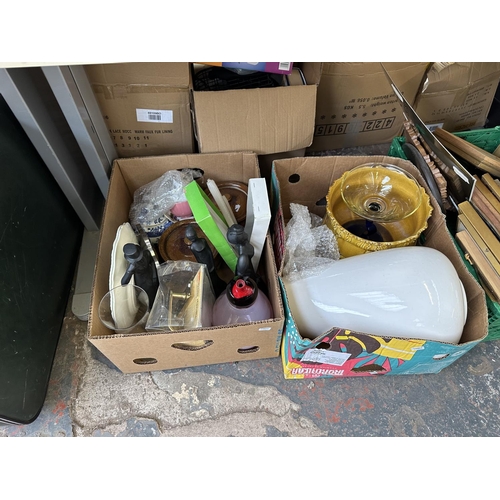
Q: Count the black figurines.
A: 3